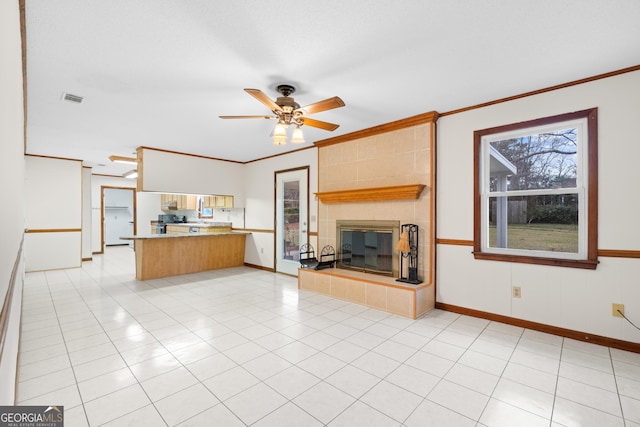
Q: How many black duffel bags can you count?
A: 0